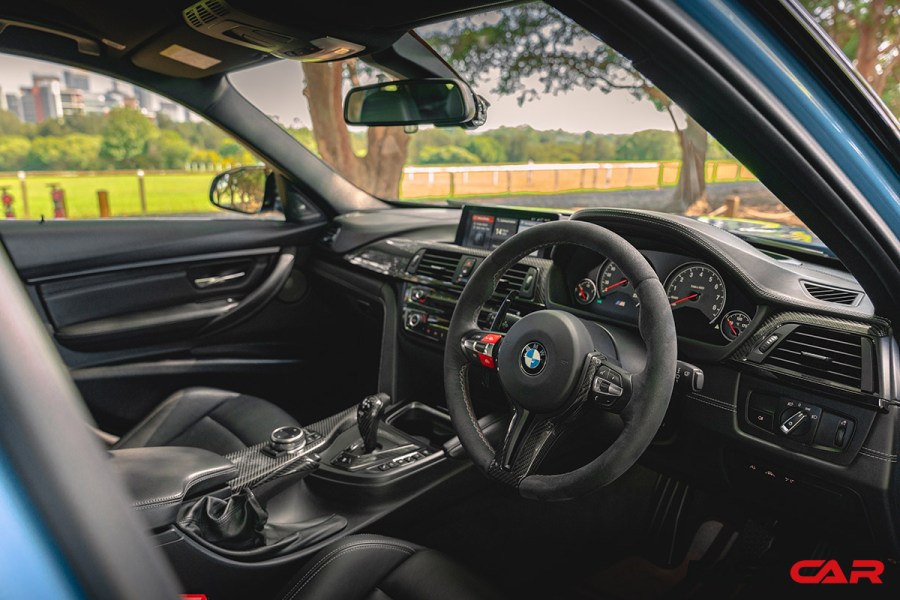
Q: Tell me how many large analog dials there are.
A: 2